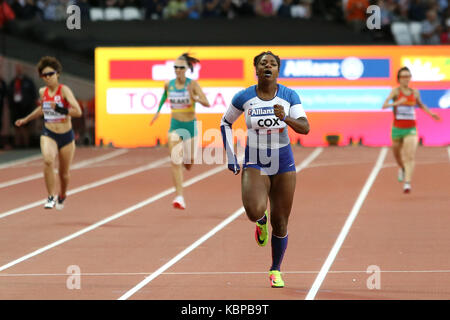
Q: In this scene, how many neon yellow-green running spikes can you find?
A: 2